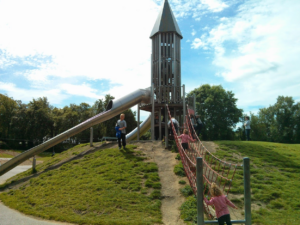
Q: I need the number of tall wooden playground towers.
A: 1